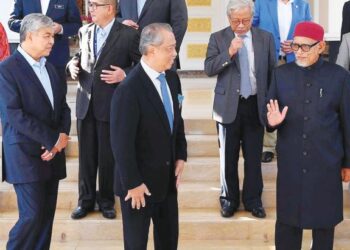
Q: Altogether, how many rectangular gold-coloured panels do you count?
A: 3